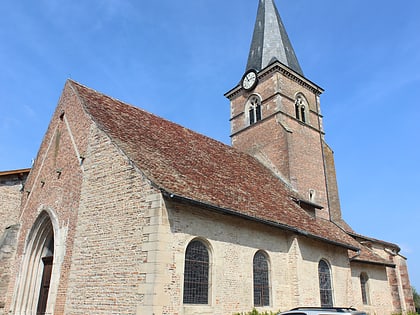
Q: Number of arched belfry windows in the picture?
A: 2